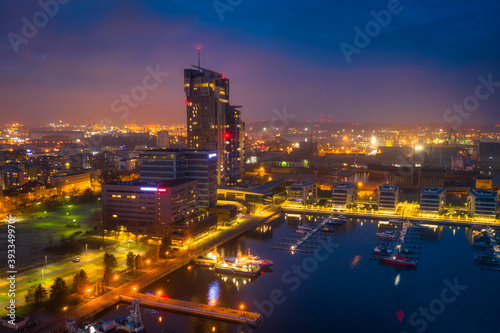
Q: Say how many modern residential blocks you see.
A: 5